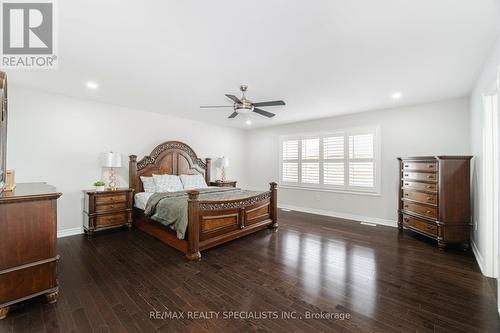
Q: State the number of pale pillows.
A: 3